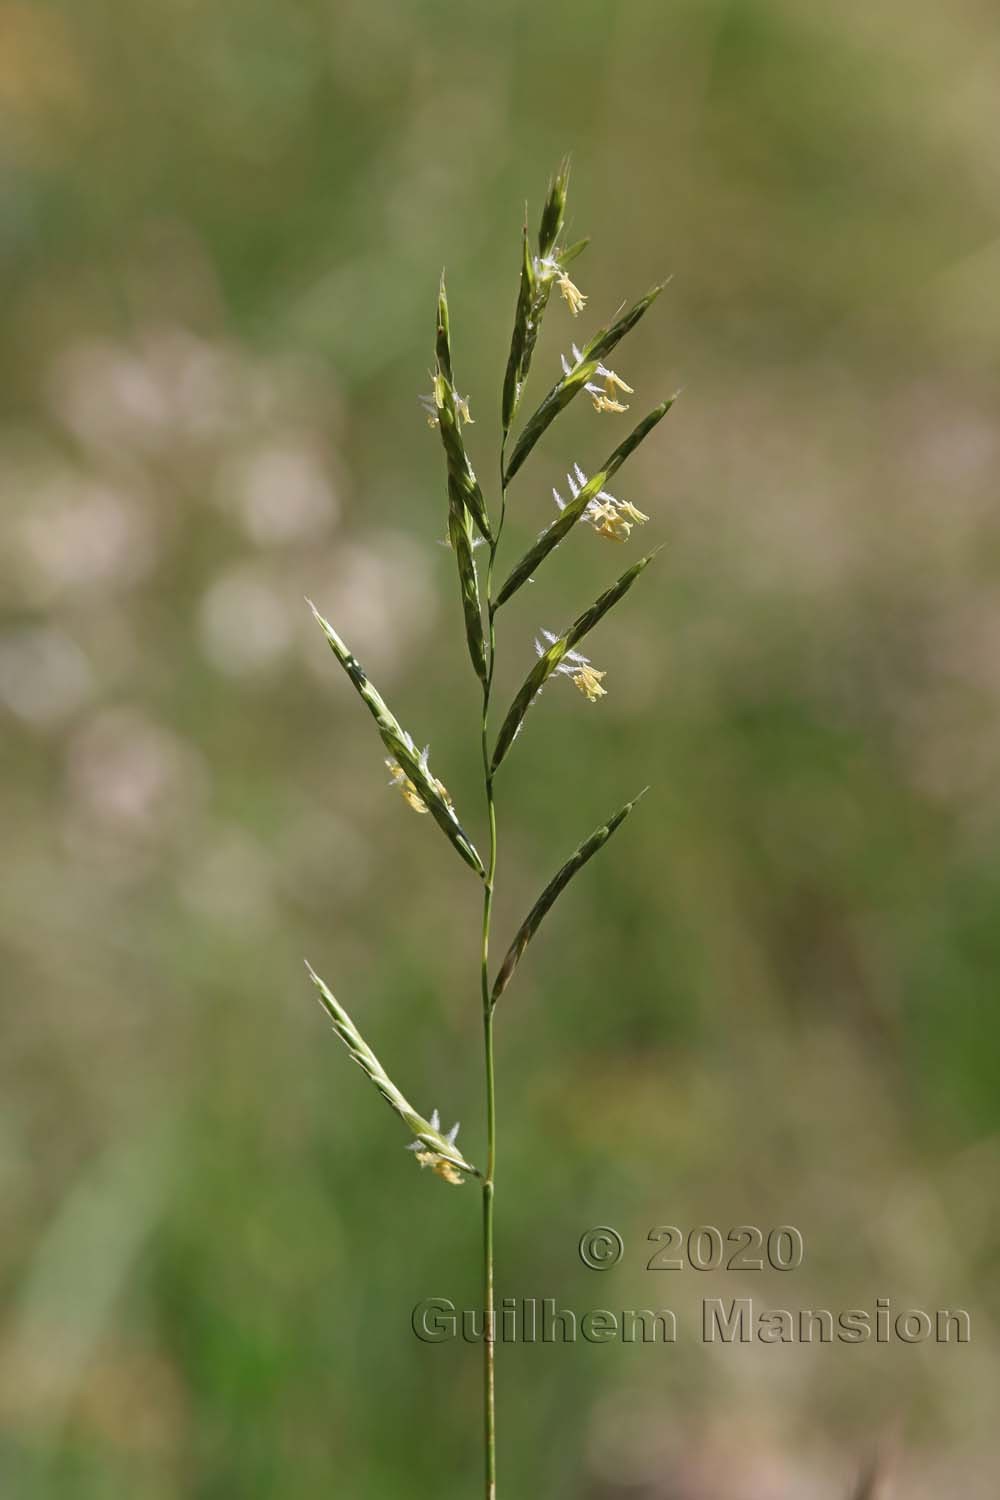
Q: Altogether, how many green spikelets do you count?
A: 10